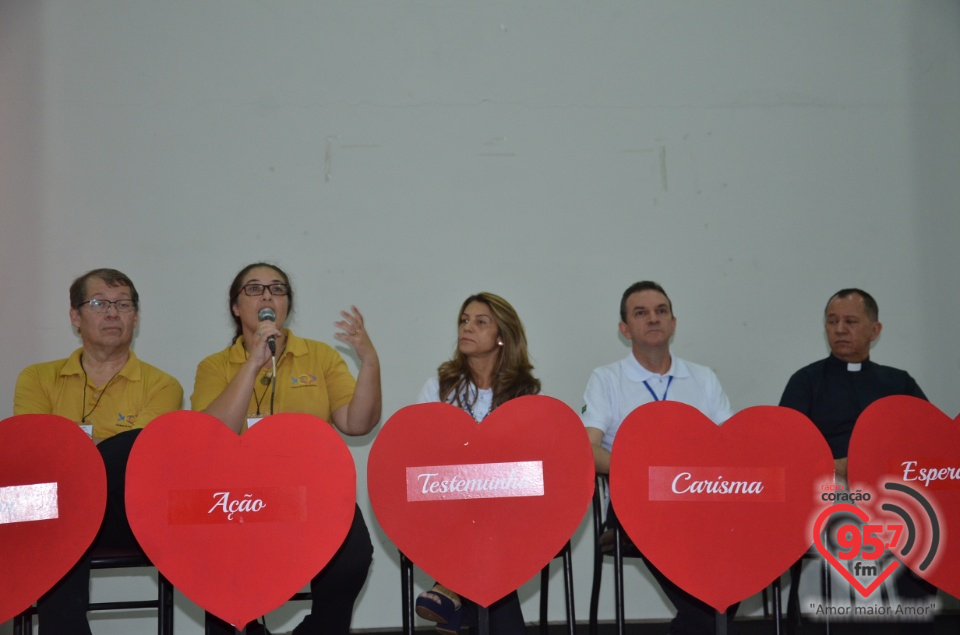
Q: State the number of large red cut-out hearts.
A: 5